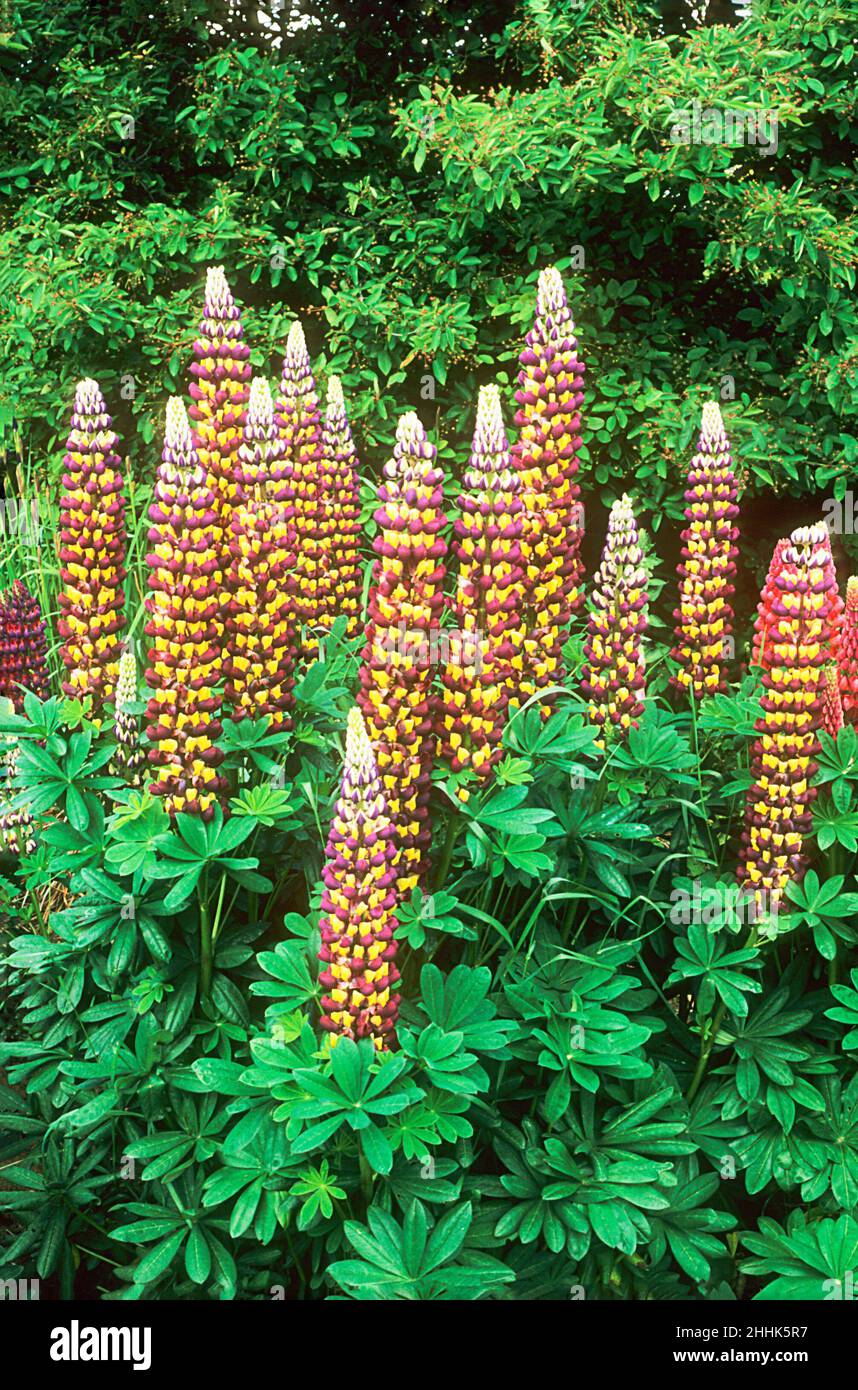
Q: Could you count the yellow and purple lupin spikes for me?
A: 13